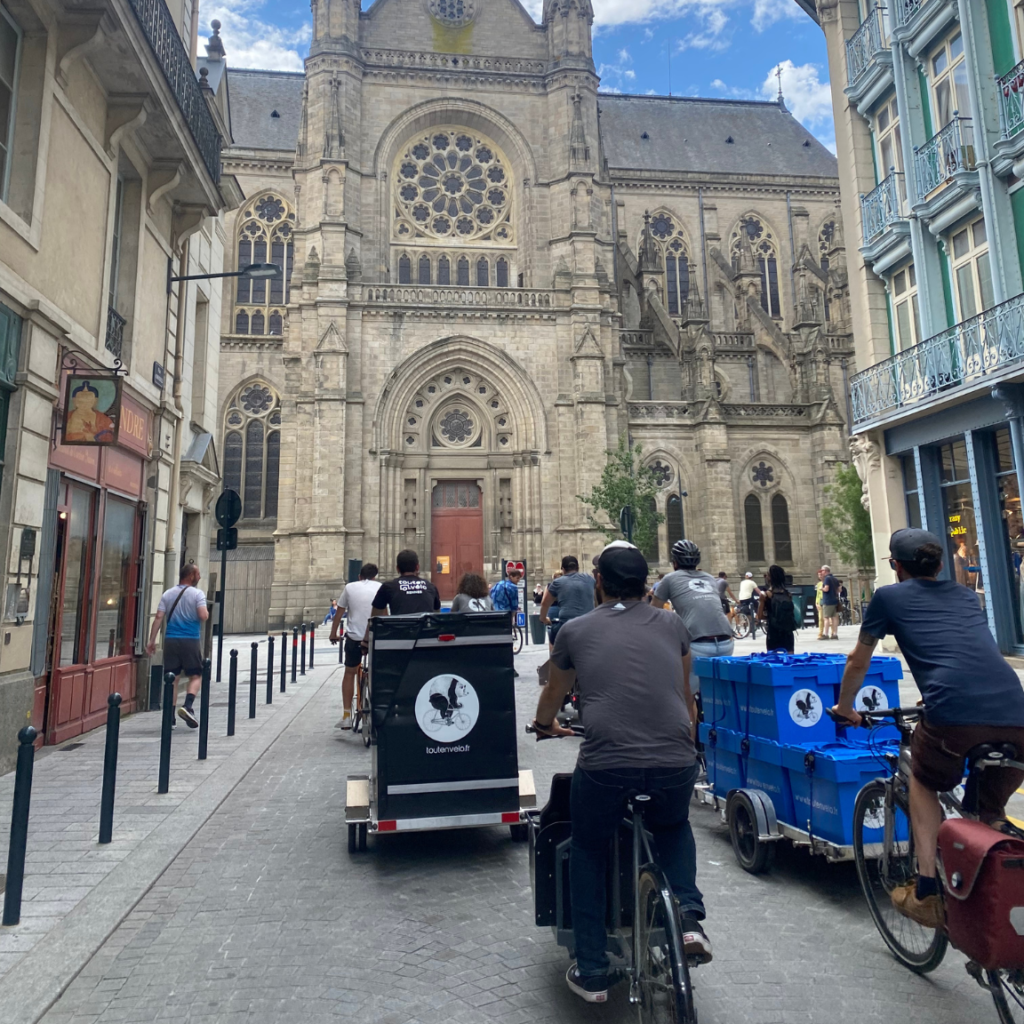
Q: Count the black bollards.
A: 12